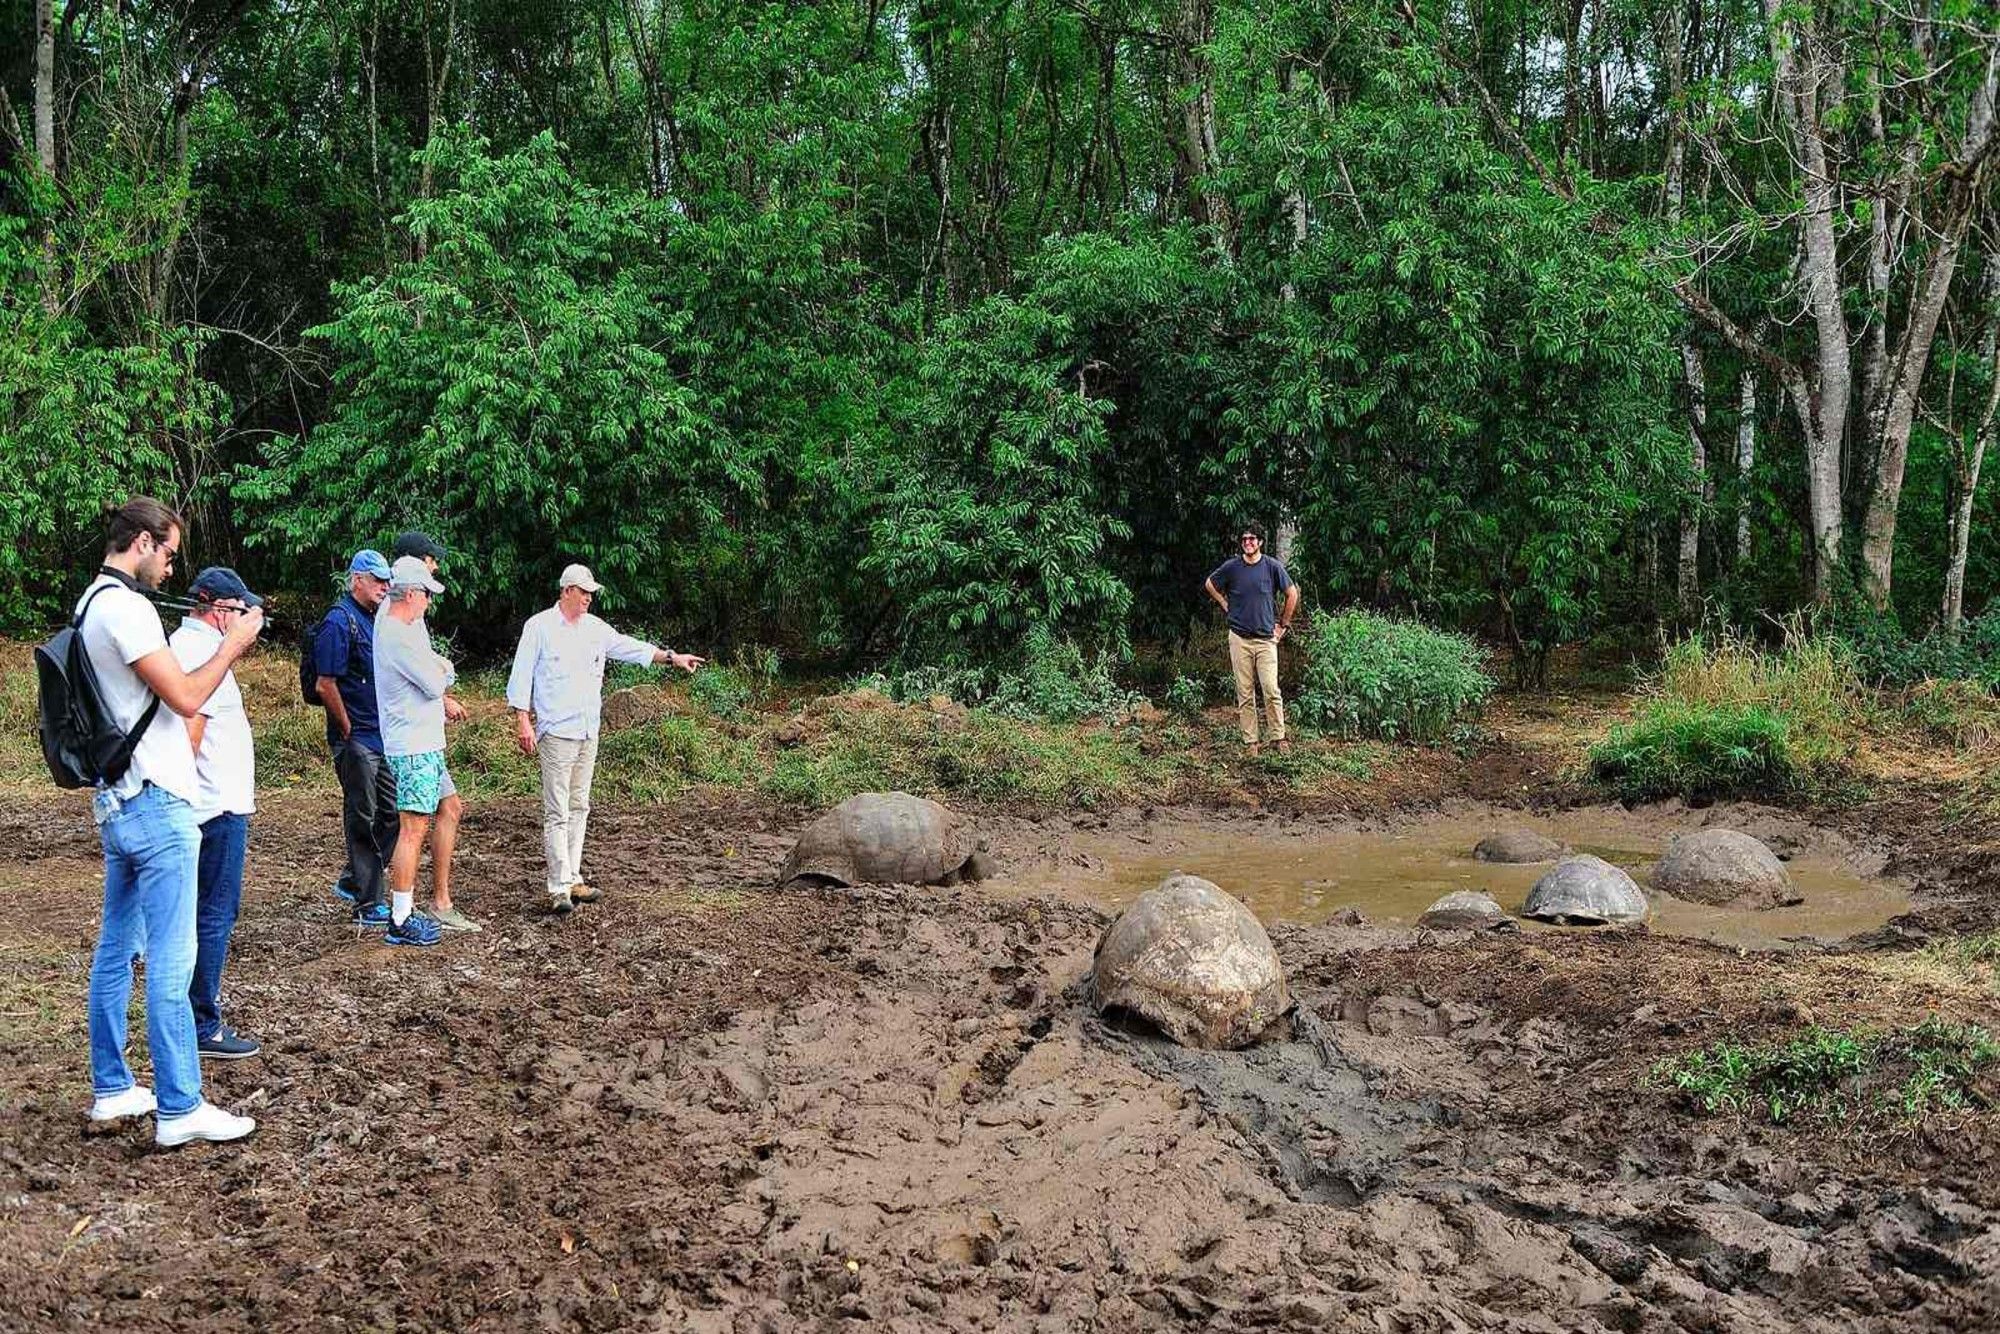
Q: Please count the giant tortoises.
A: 6